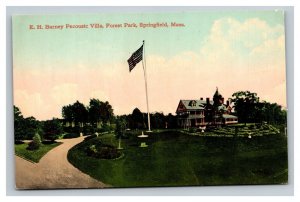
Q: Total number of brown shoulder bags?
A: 0